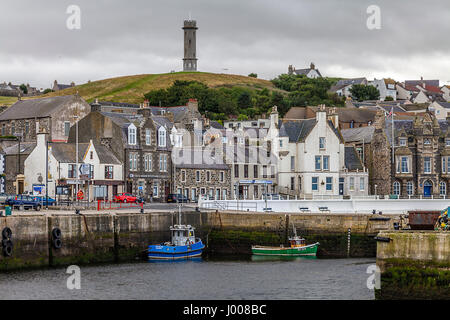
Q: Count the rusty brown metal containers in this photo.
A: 1